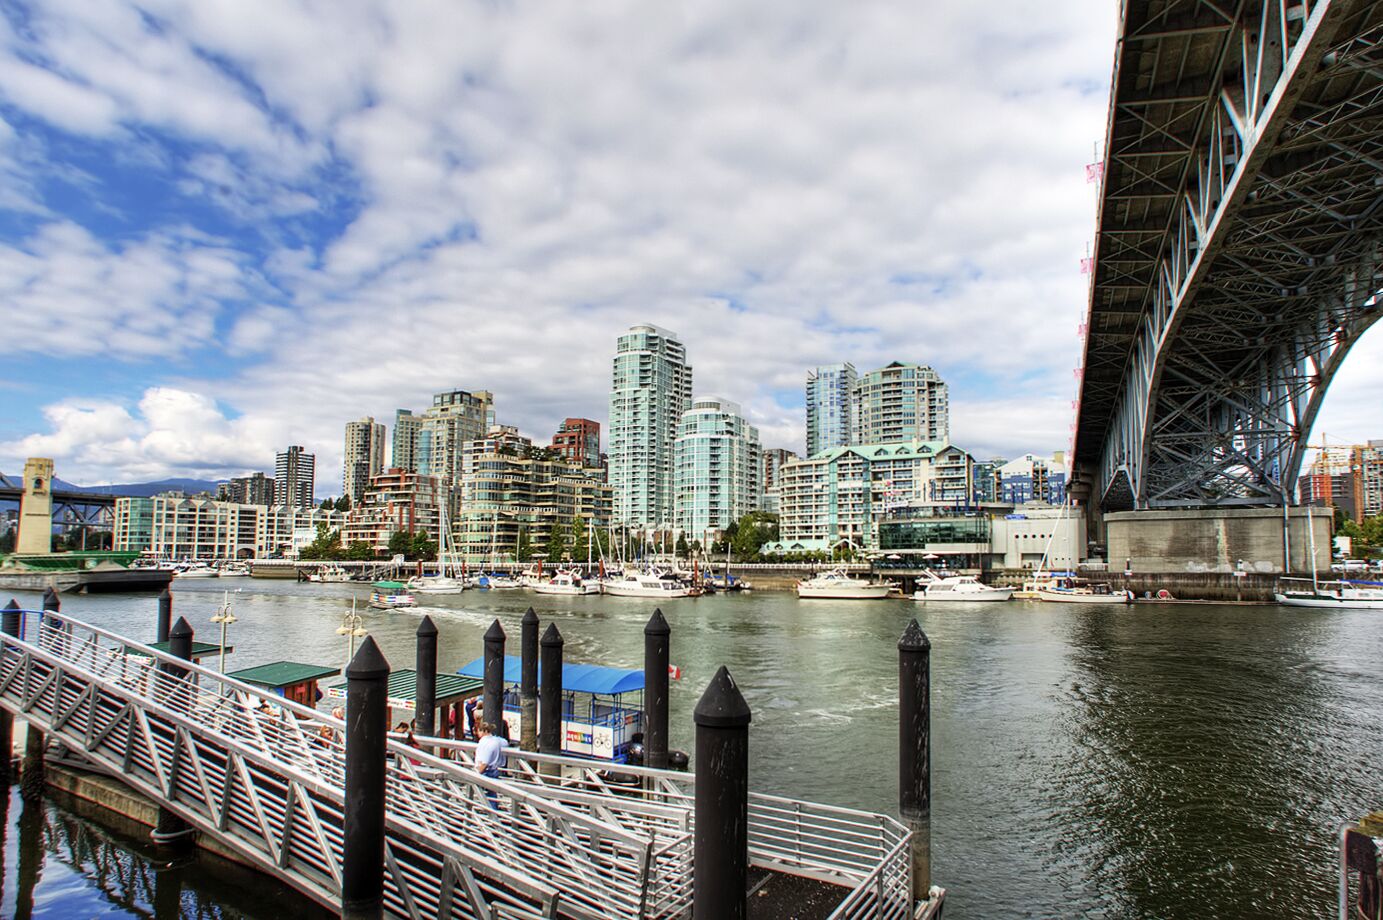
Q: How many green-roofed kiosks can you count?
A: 3